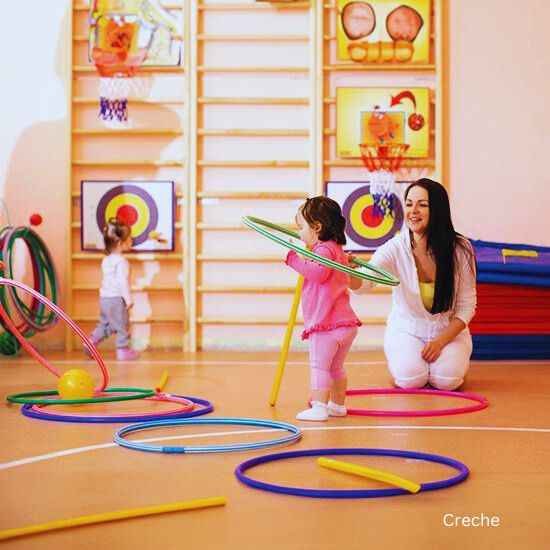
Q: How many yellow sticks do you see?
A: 4